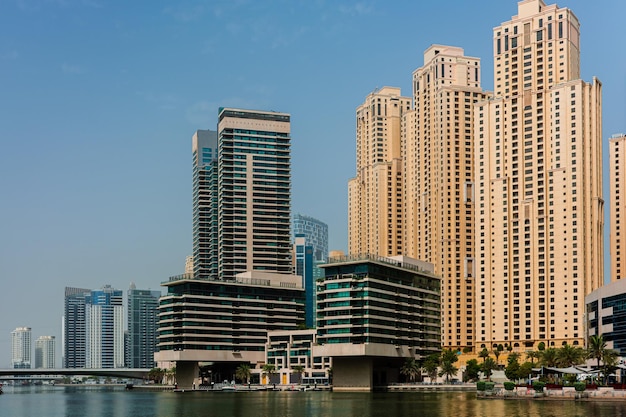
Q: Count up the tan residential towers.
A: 4